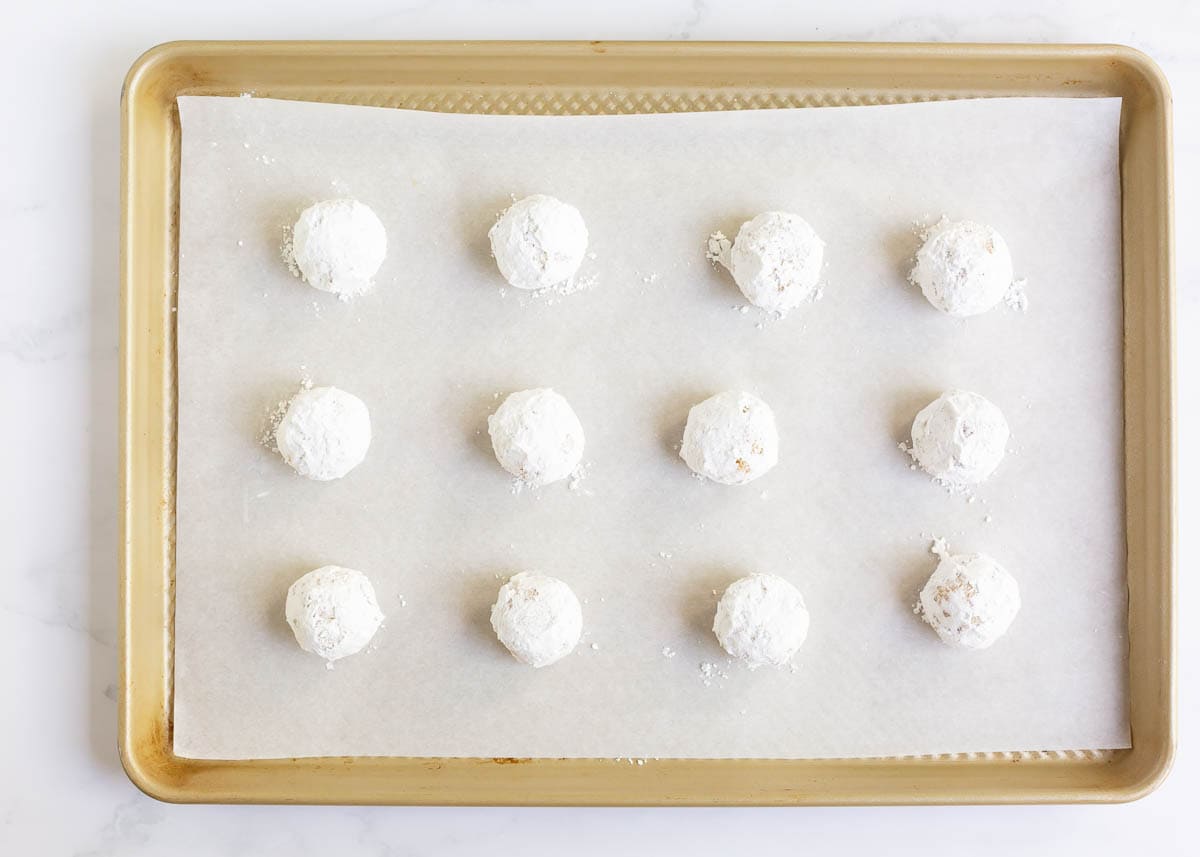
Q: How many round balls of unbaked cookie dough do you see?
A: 12